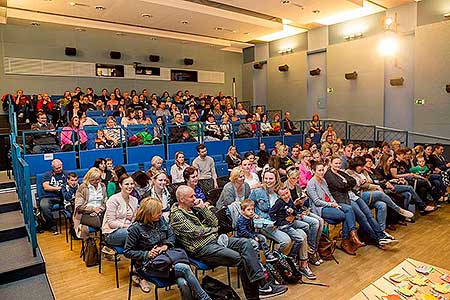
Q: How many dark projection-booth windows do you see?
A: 3